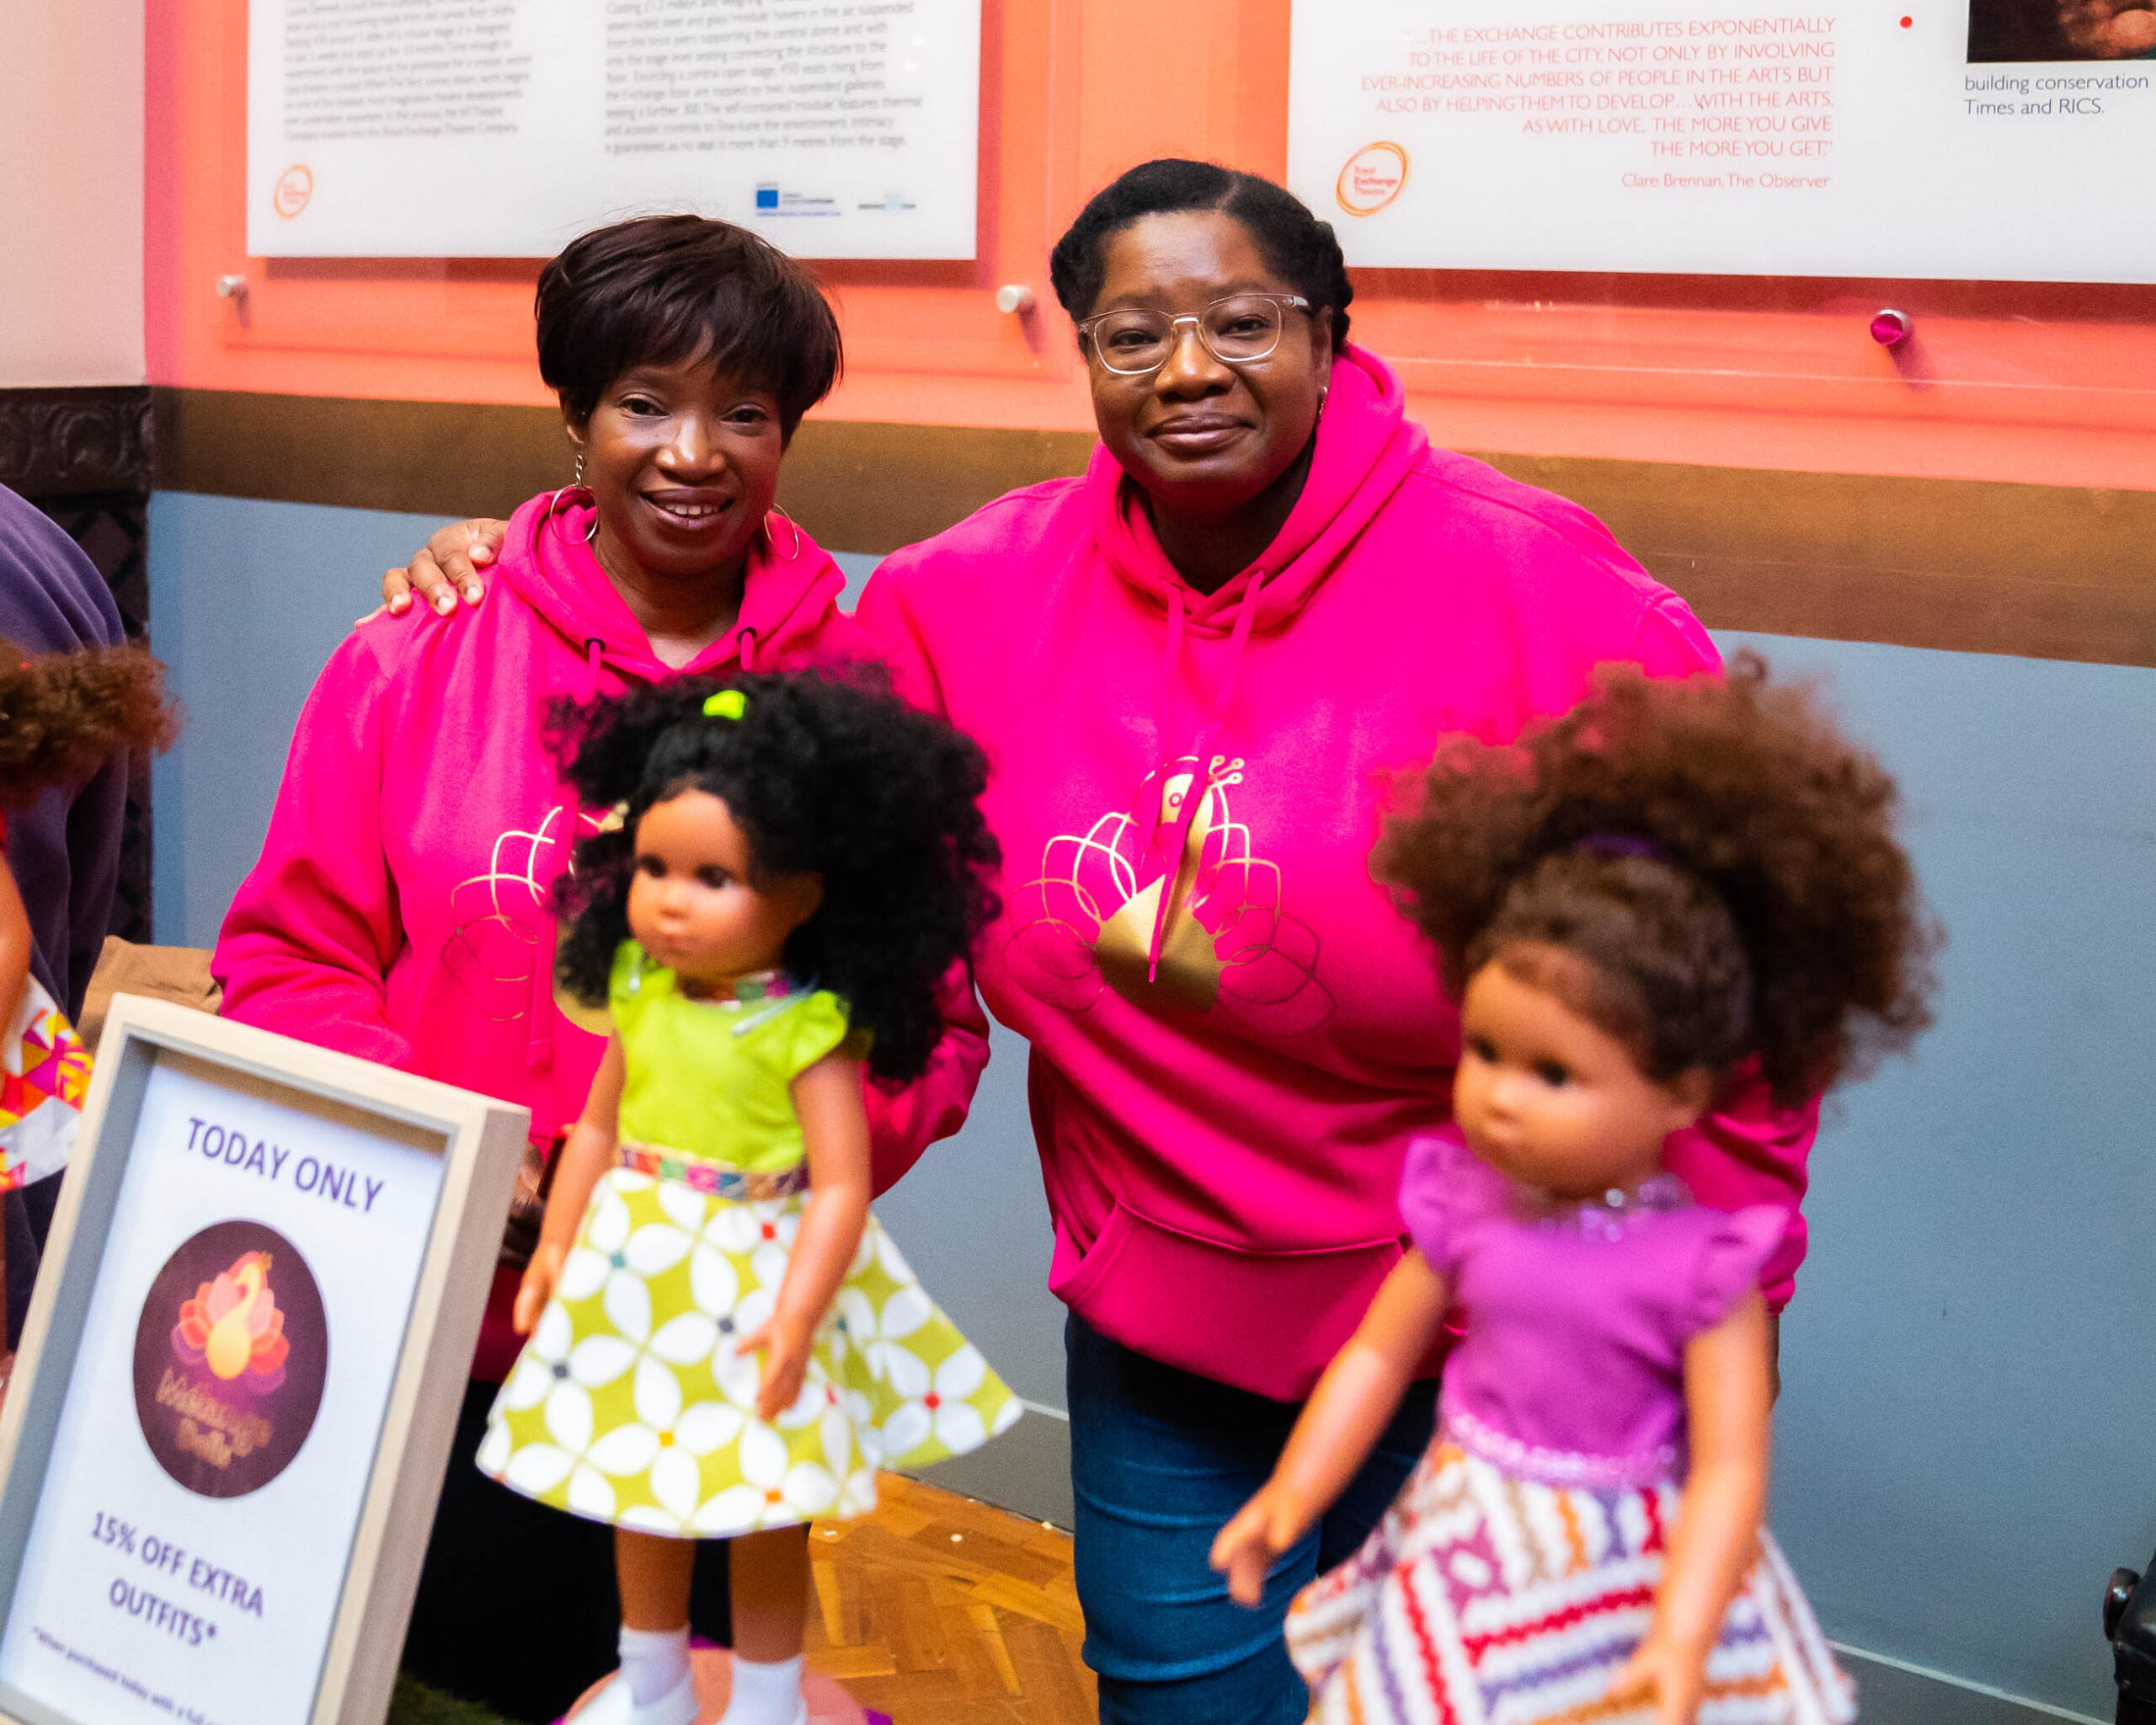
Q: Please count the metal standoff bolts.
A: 3